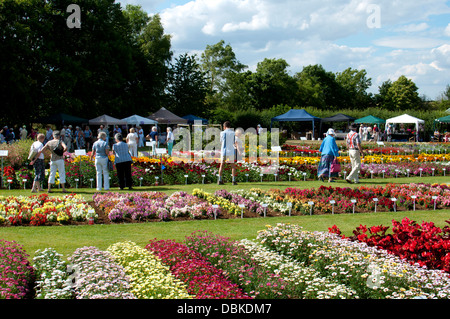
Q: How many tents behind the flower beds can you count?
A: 10